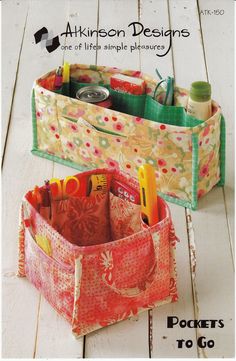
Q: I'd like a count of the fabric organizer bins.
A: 2